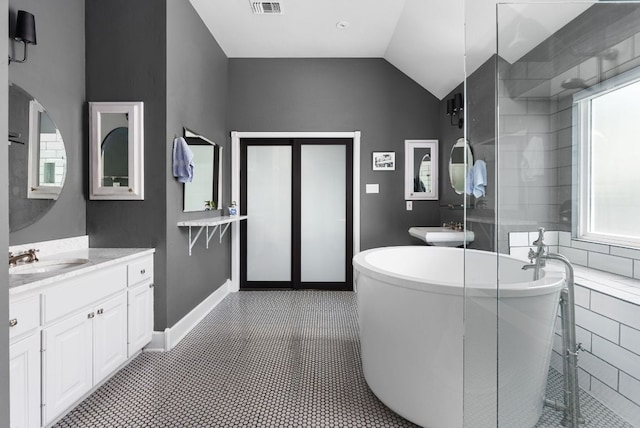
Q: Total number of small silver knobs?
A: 5